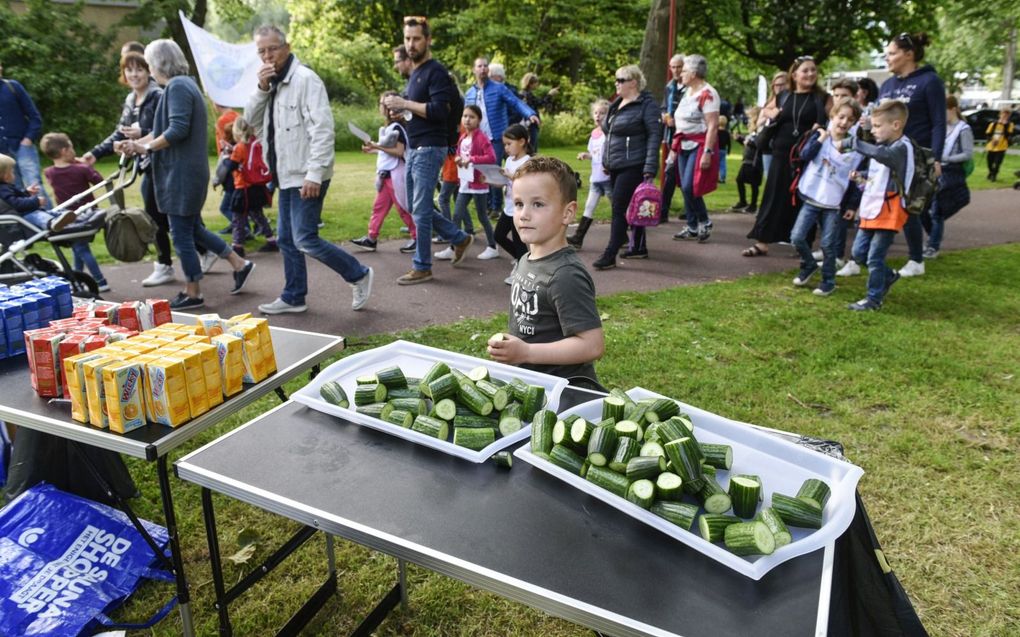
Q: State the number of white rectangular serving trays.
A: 2